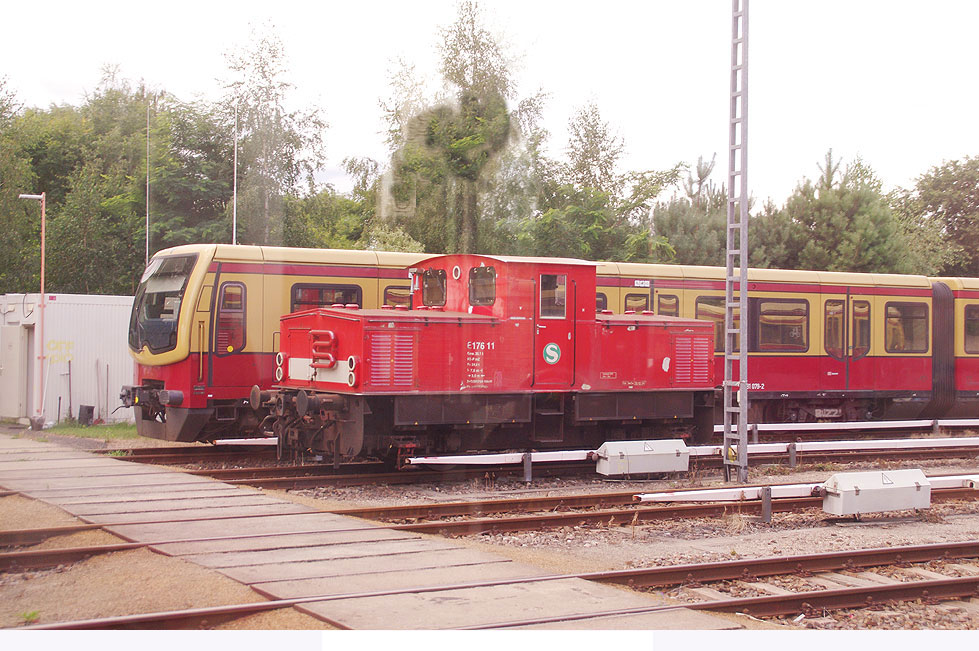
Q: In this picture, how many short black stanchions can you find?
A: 5